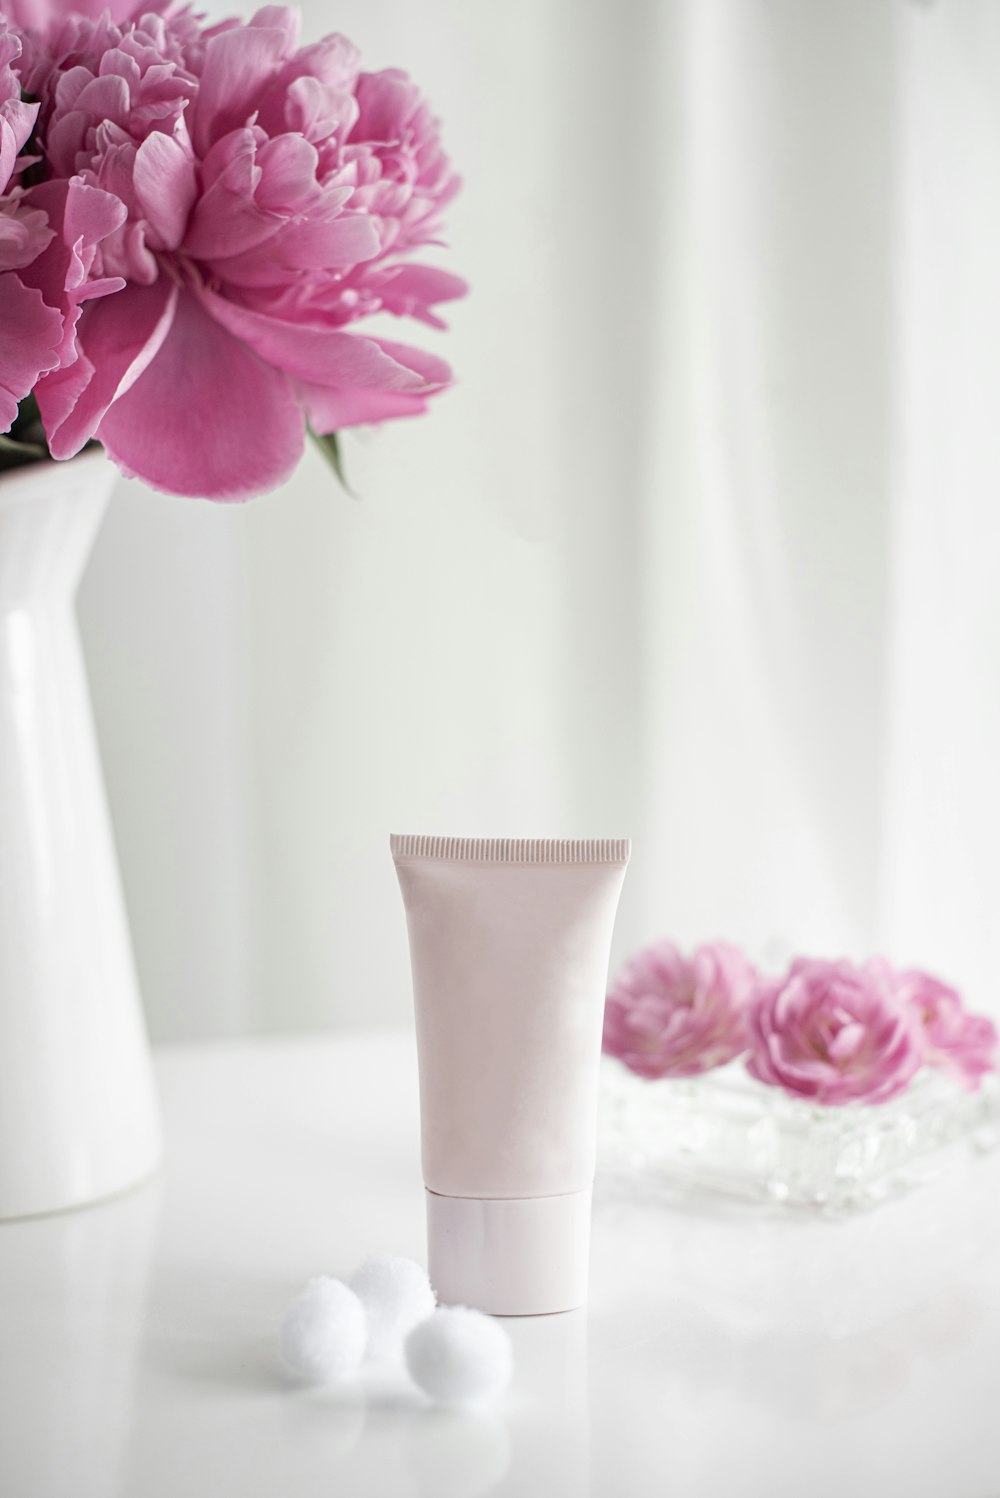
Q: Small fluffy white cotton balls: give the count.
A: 3